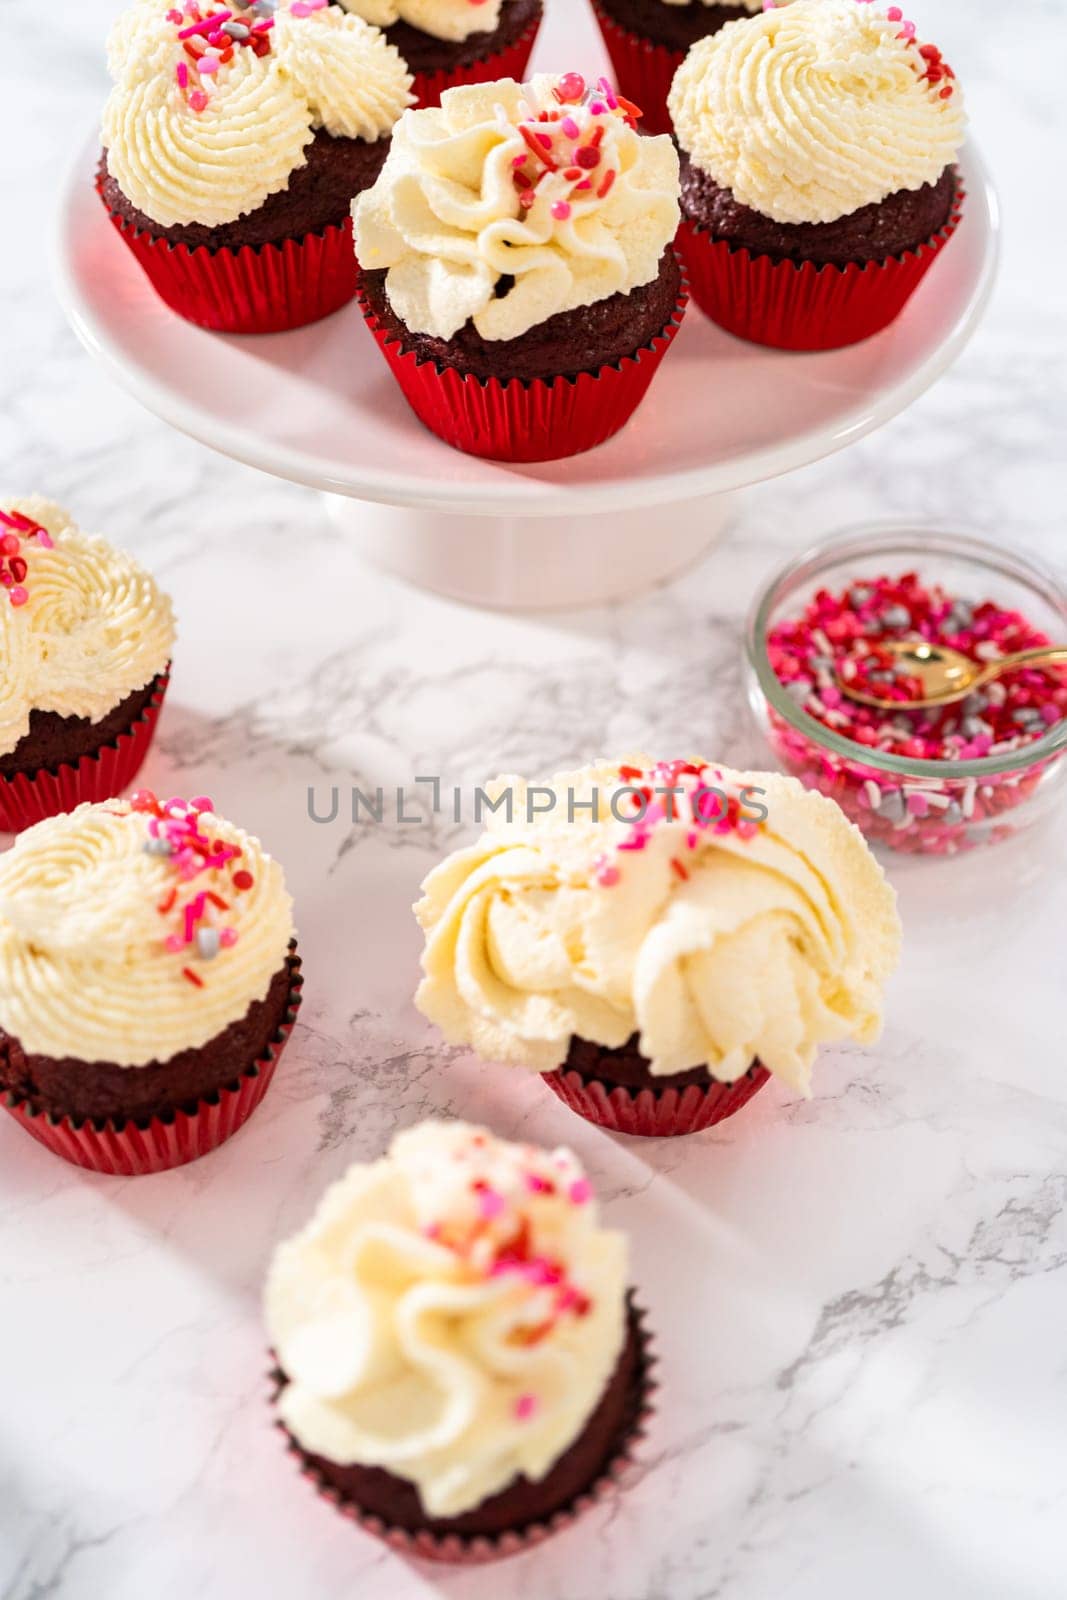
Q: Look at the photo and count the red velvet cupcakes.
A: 9